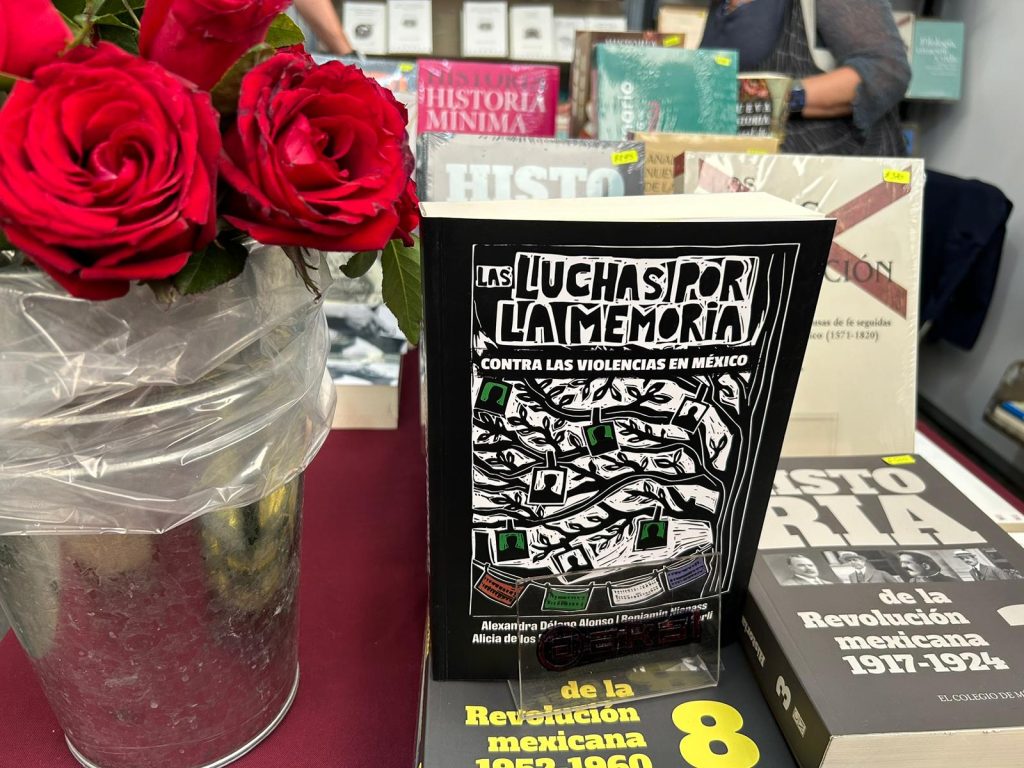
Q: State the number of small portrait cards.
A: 7